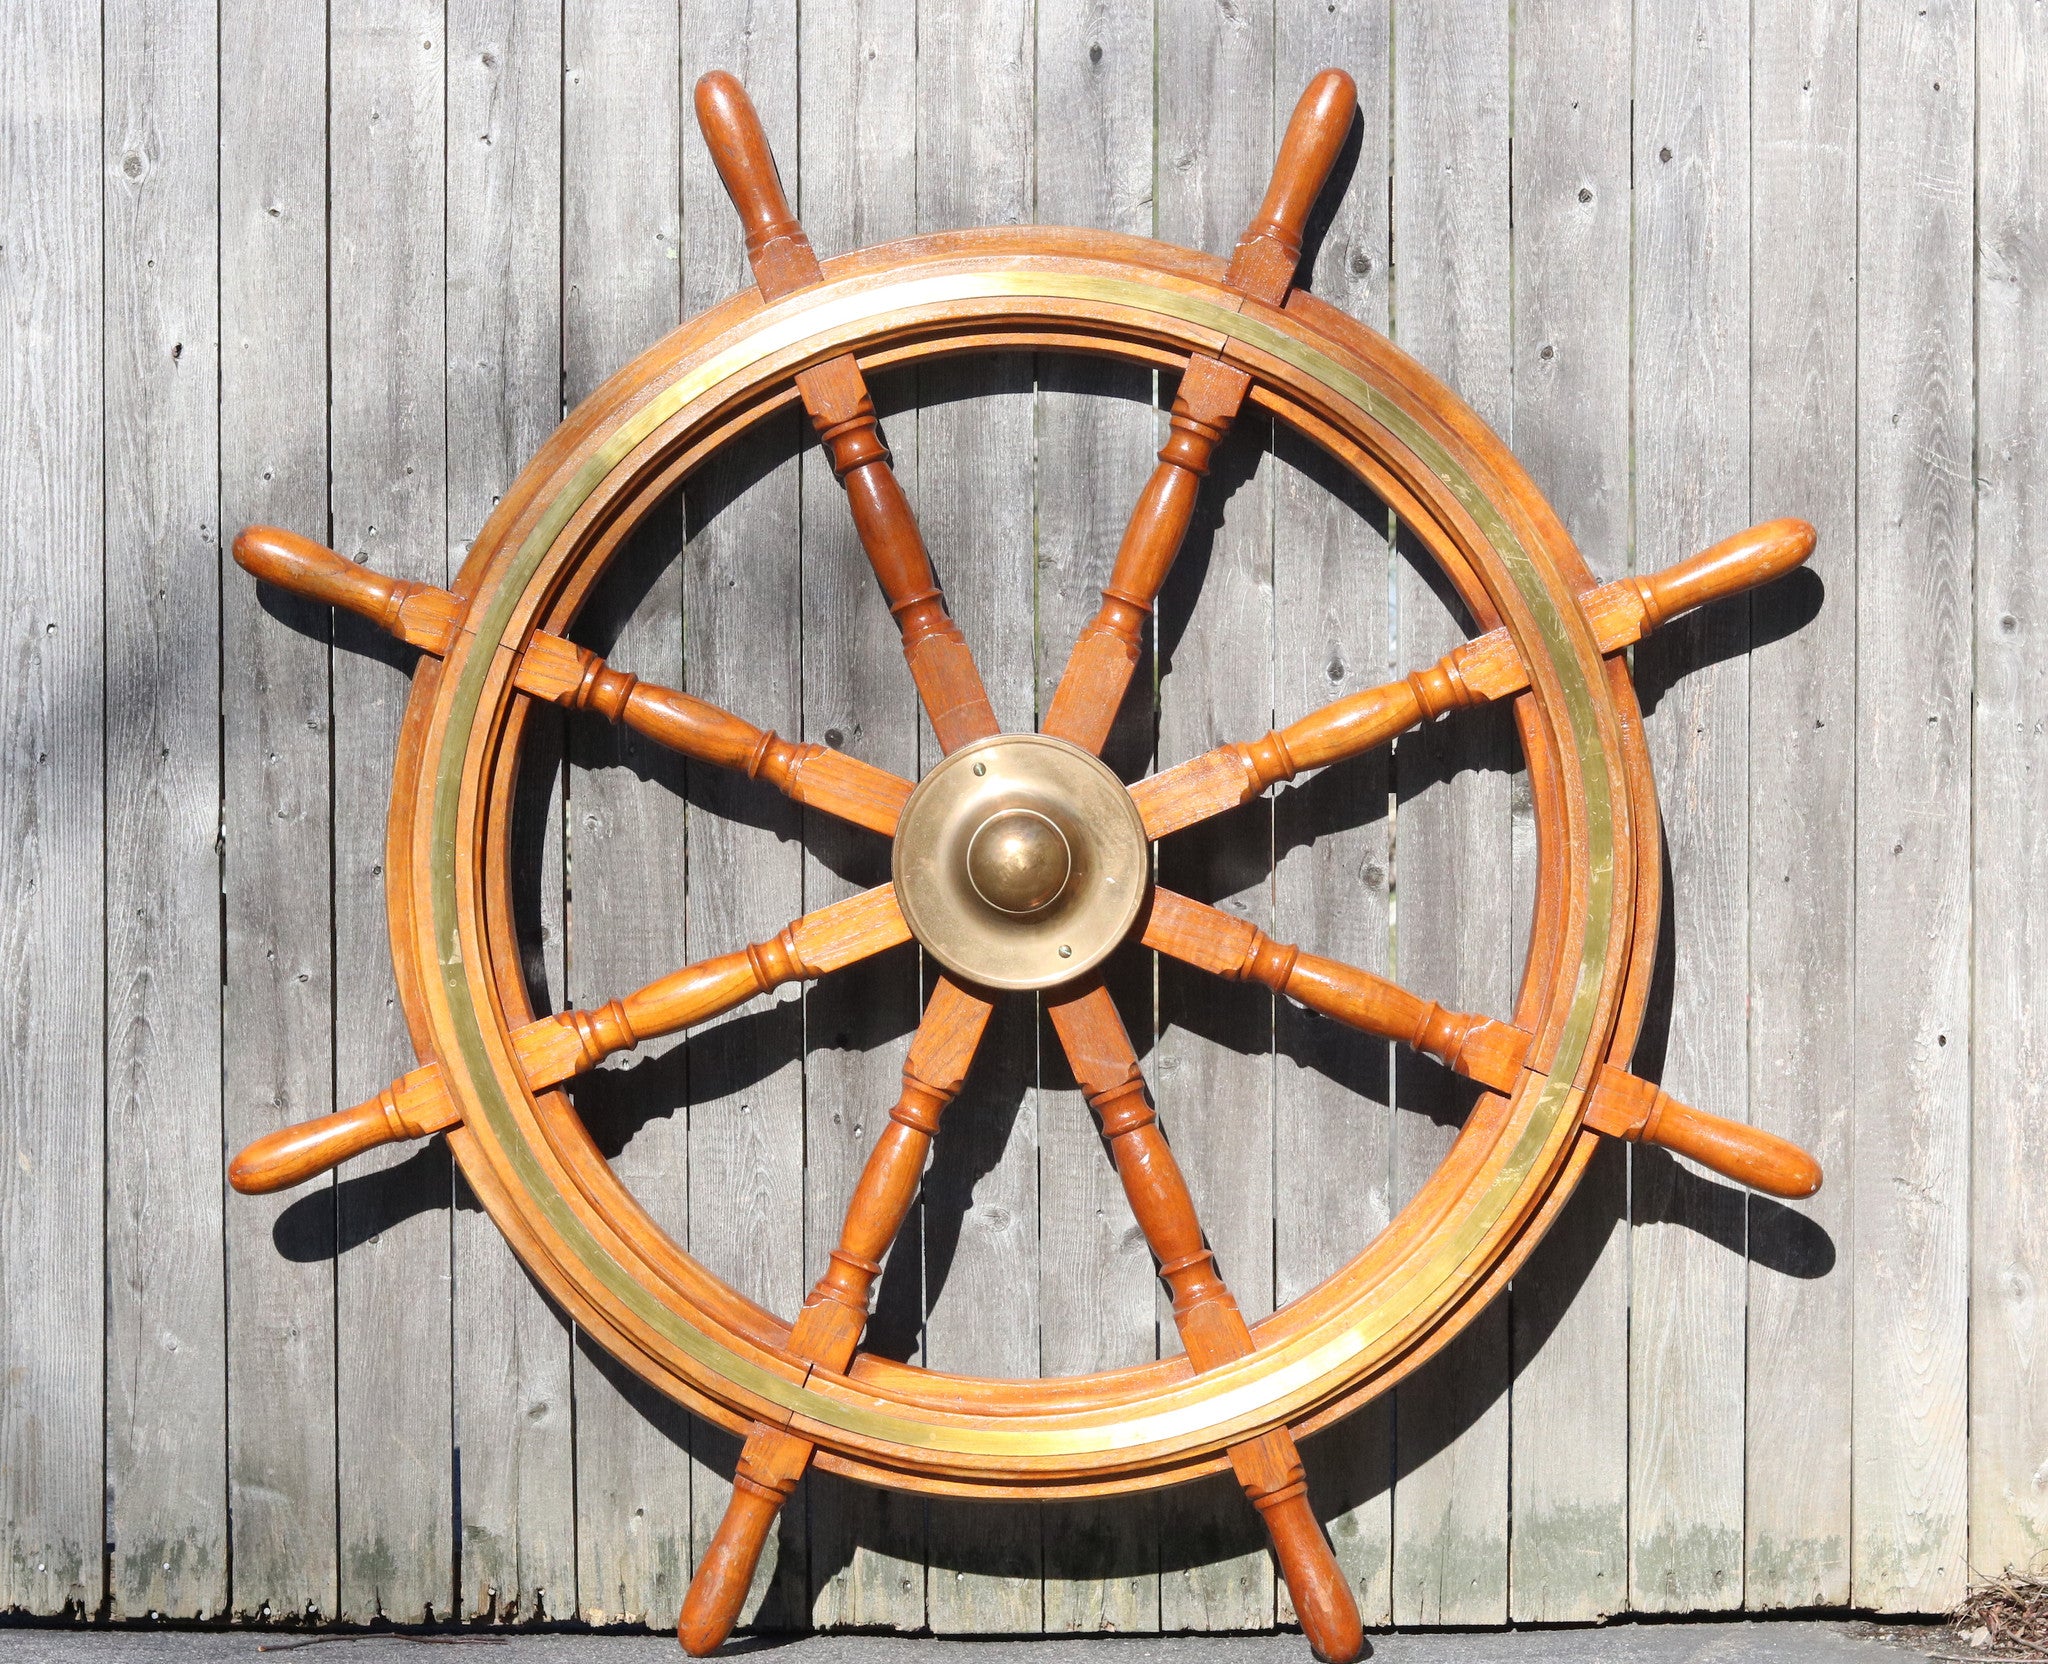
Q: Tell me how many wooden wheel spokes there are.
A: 8